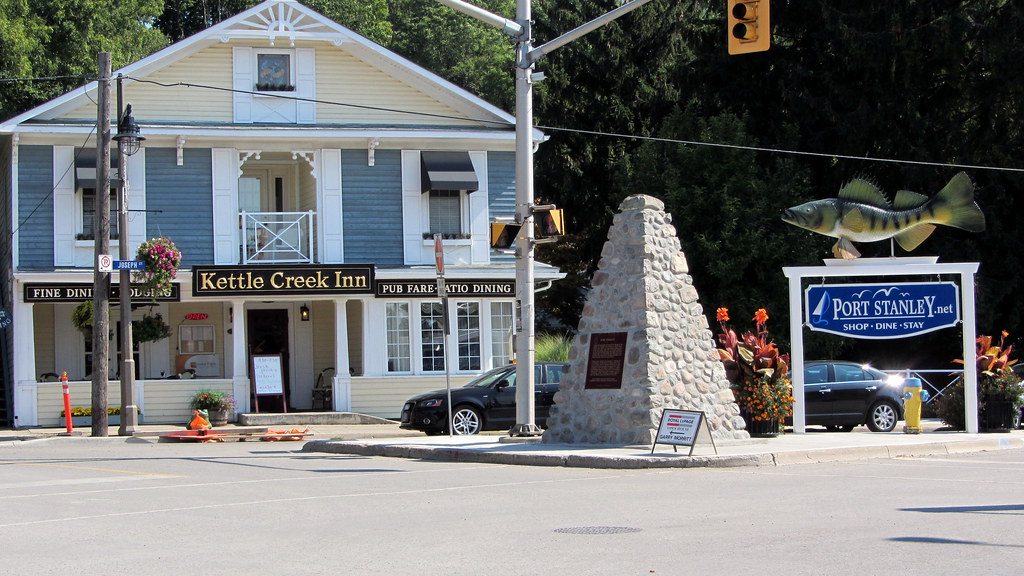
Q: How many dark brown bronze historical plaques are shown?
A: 1